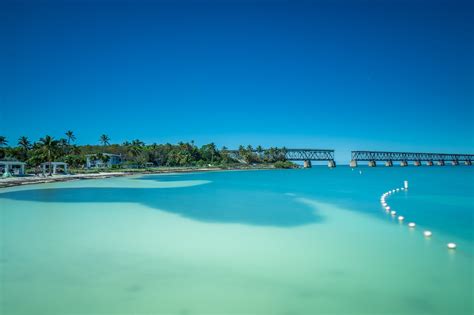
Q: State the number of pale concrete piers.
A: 11